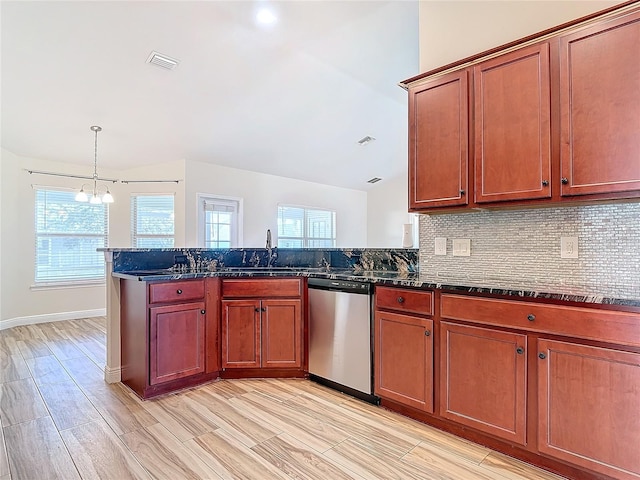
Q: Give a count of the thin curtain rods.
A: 2